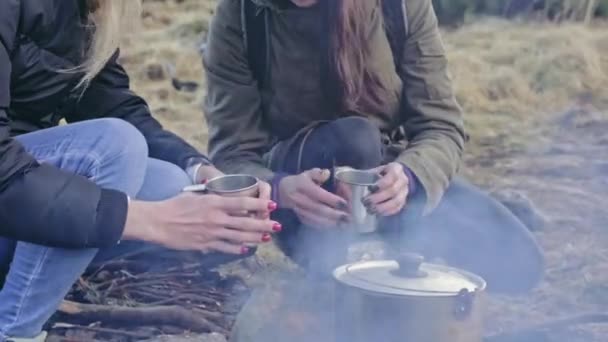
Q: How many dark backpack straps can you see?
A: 2